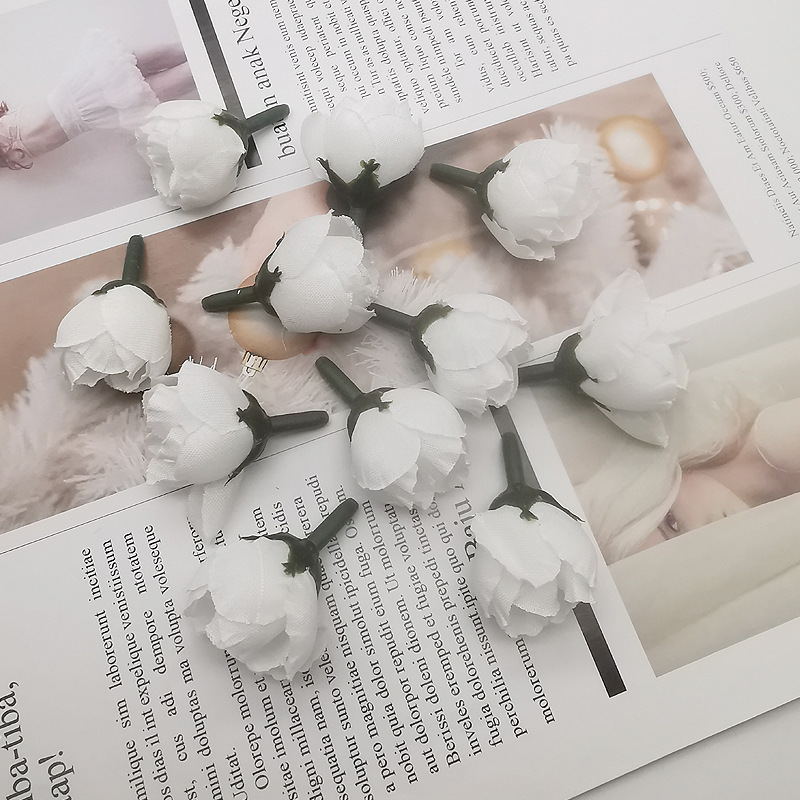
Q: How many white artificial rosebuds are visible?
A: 11